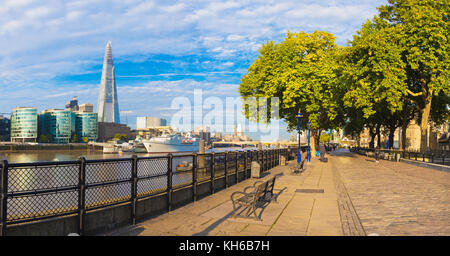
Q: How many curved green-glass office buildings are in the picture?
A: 3